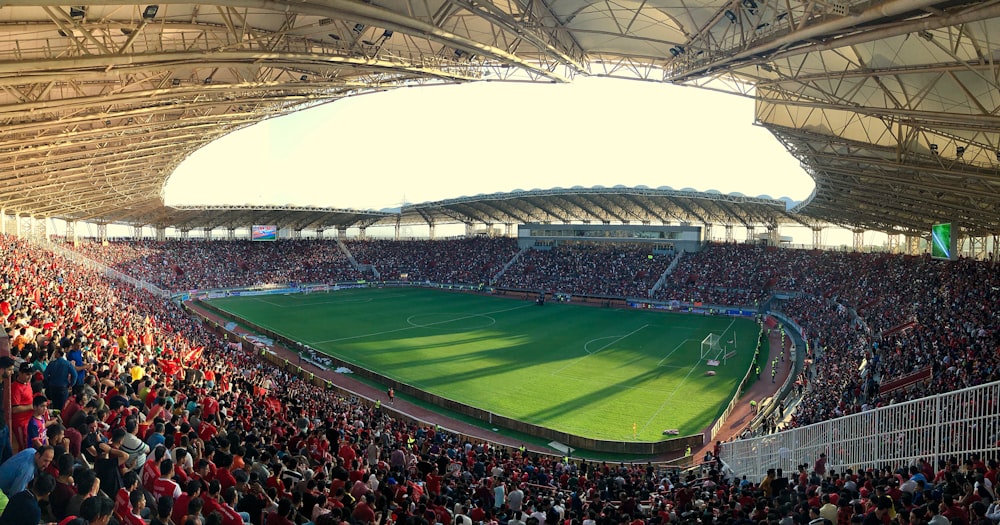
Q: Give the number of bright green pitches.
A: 1